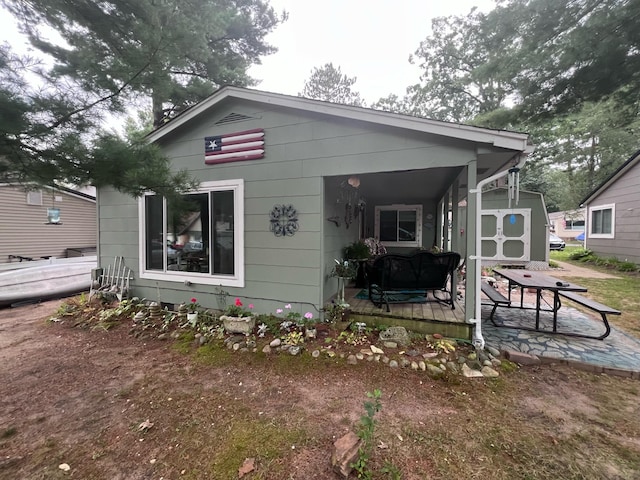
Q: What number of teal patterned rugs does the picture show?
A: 1